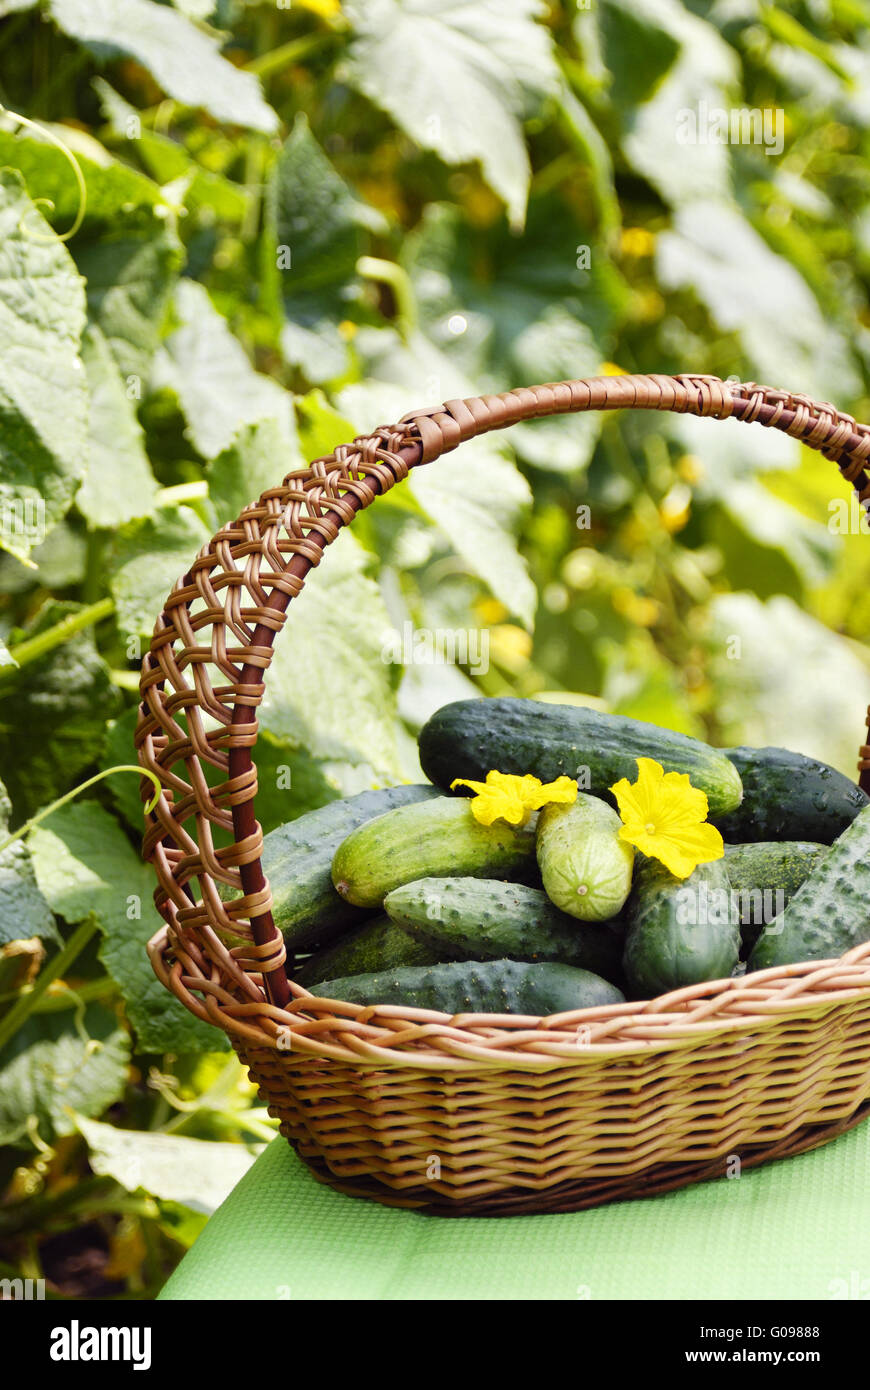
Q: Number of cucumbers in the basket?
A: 11